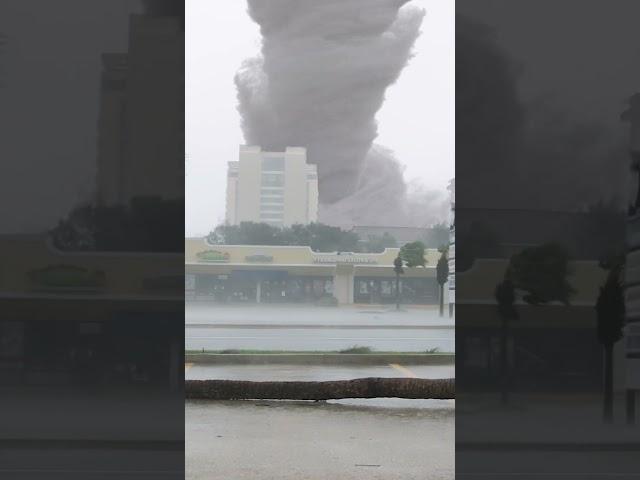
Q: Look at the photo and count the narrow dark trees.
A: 2